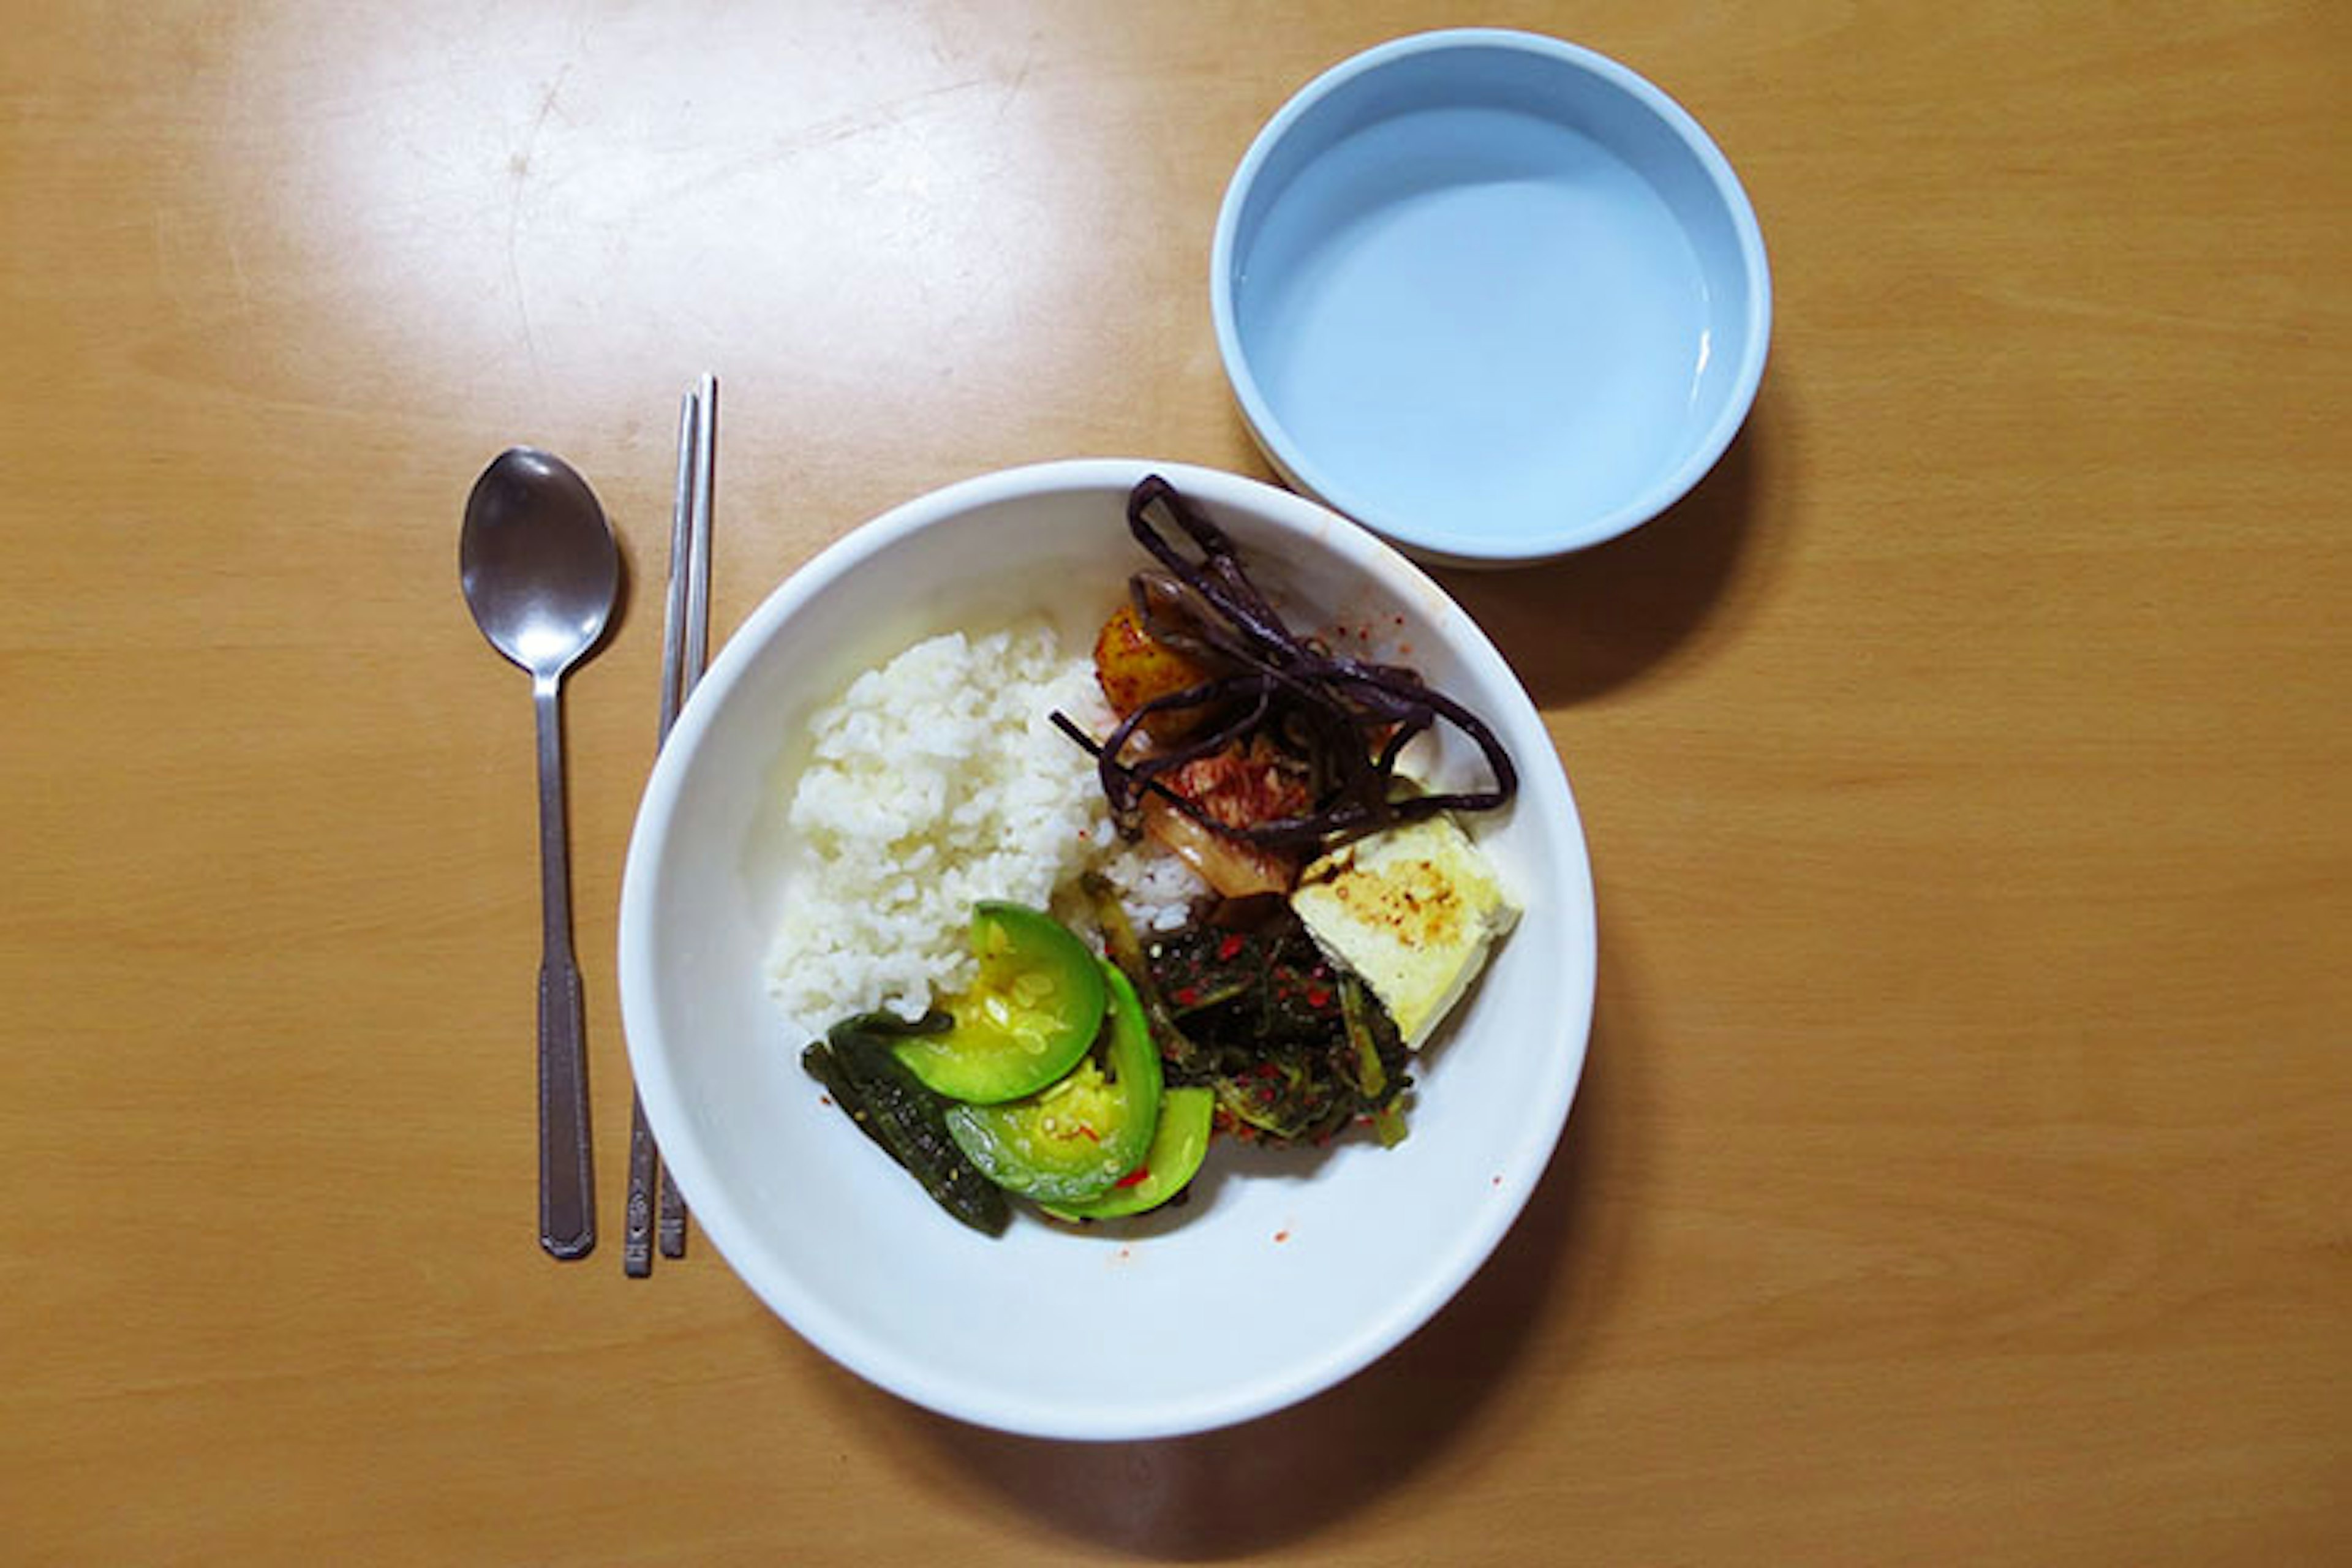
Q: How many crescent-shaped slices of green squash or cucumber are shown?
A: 3